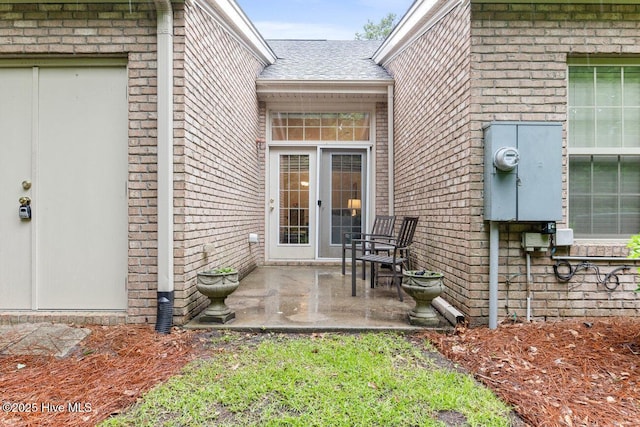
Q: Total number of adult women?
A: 0